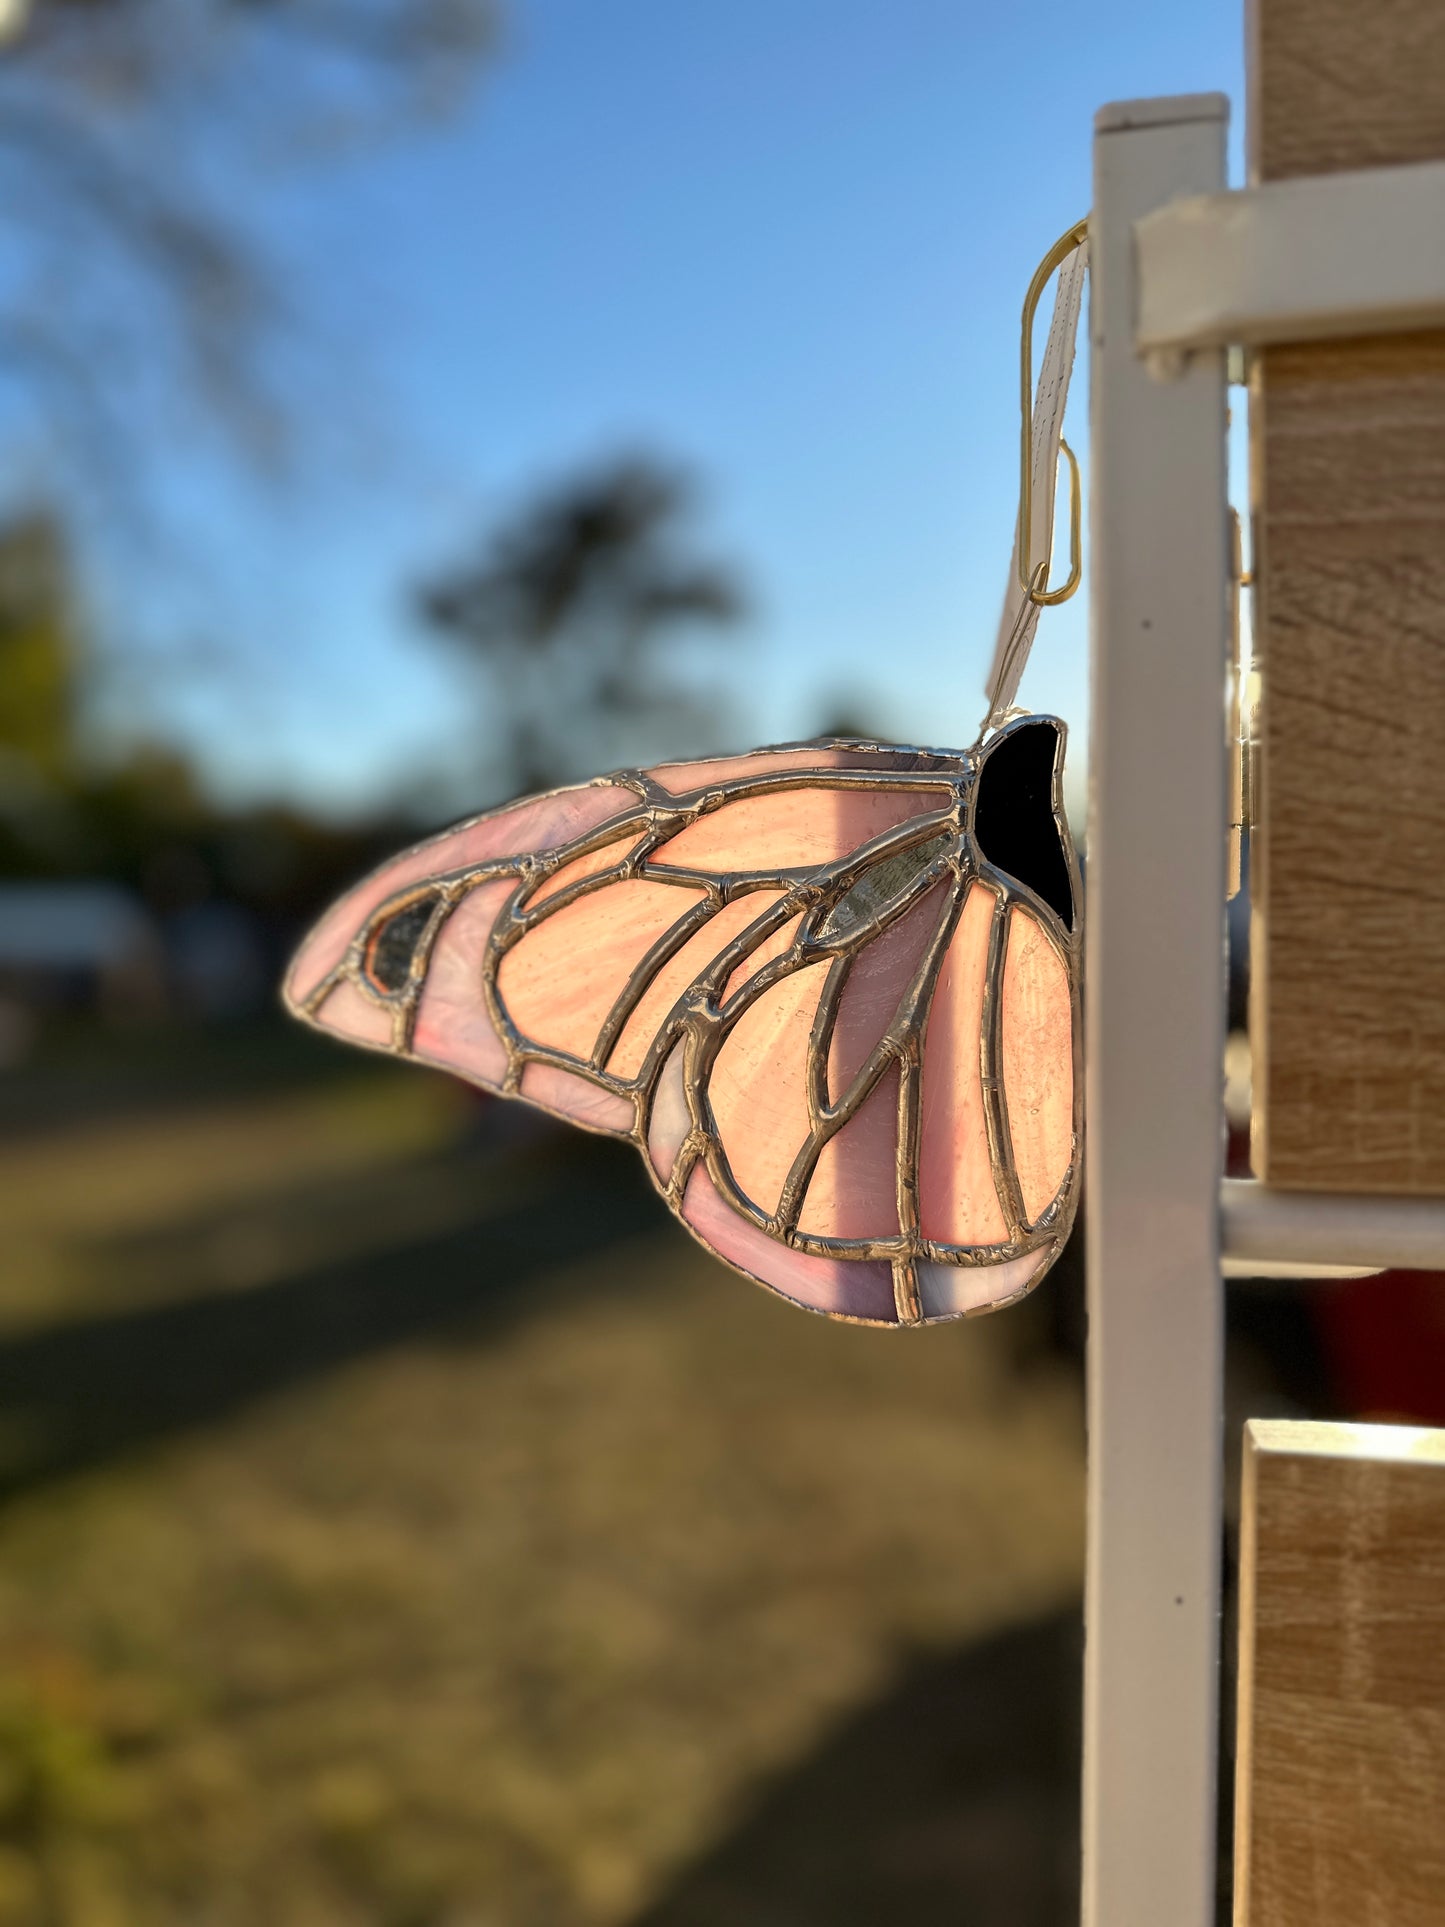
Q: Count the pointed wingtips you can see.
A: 1